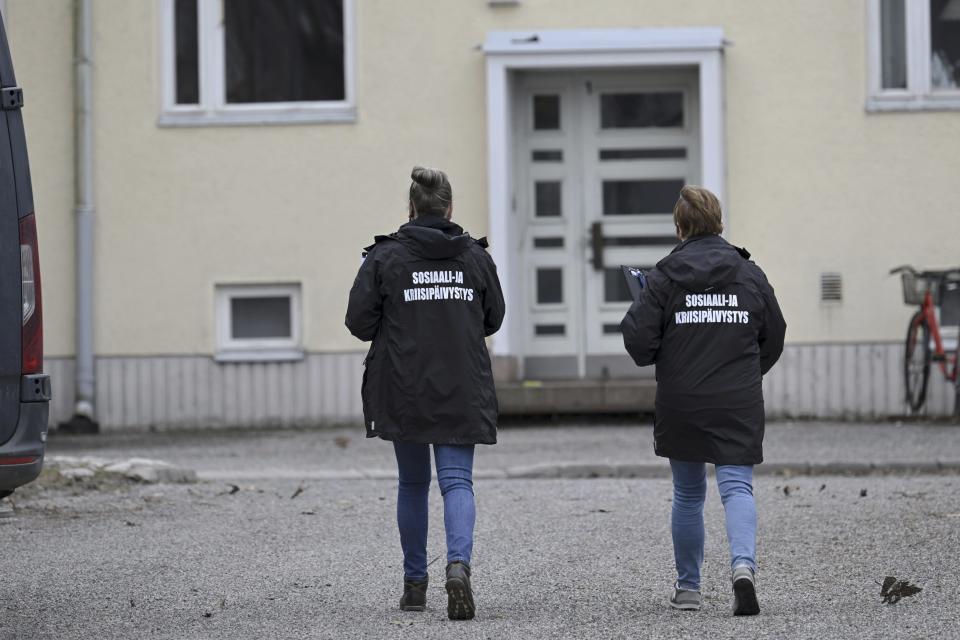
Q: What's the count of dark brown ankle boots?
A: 2